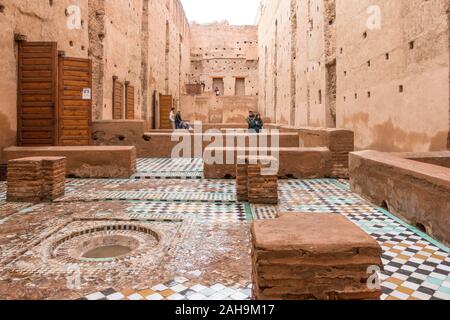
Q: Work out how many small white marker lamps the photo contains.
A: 0